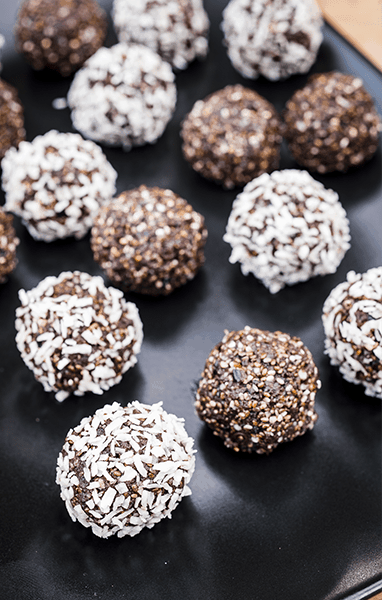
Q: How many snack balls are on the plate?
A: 15